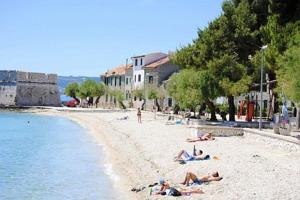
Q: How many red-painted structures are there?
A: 1